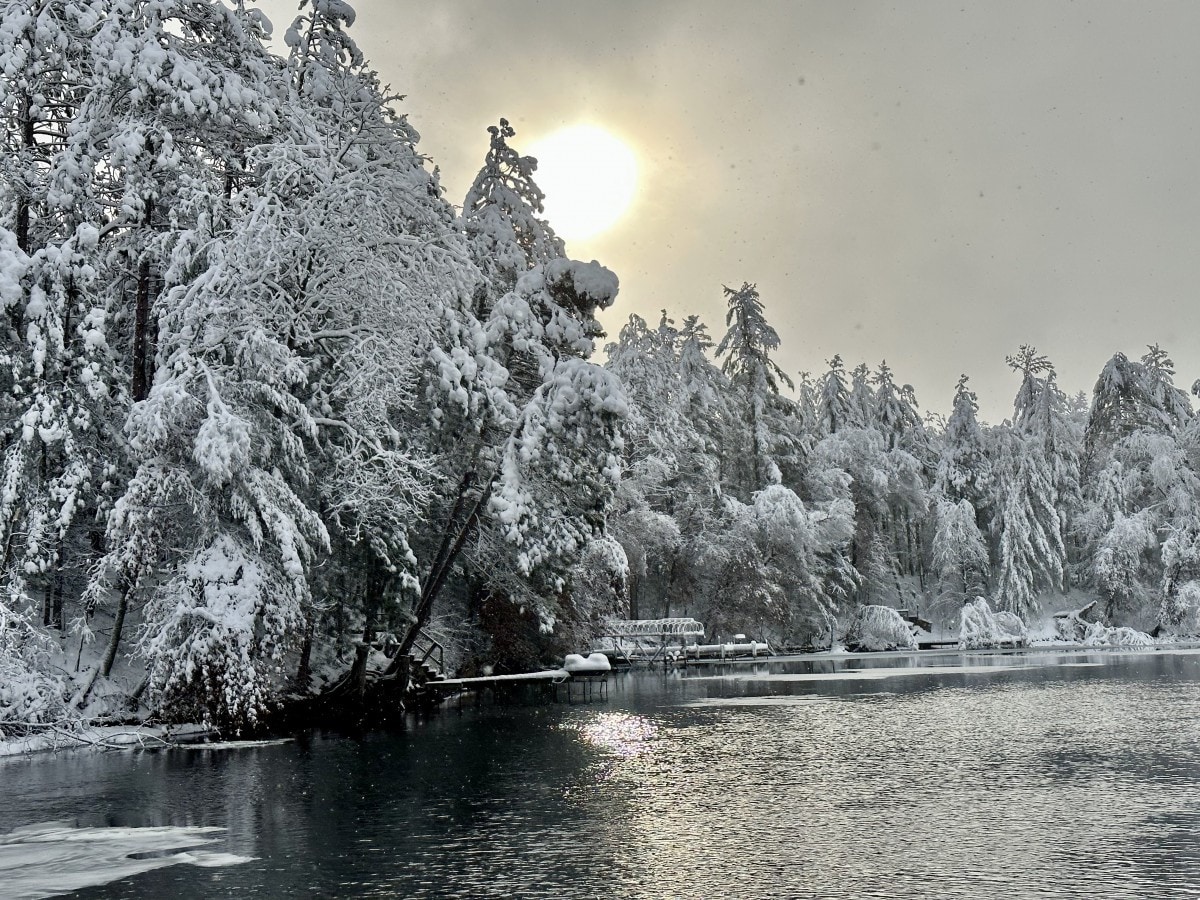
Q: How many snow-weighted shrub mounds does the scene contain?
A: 3